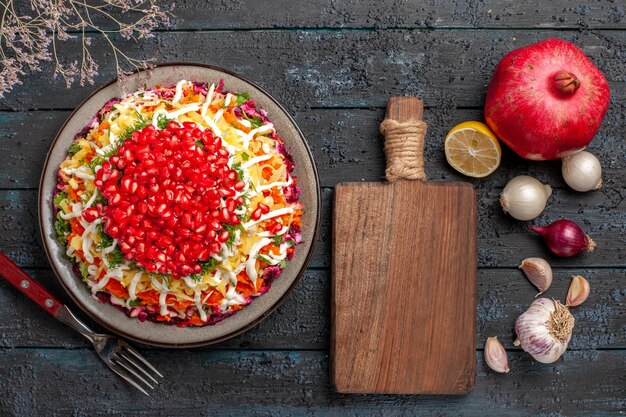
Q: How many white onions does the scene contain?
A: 2